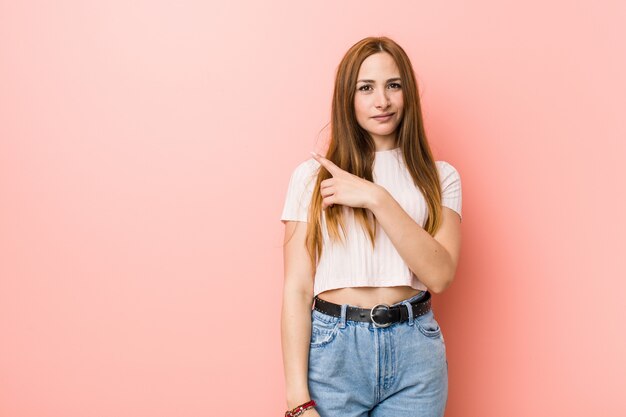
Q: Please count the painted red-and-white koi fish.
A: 0